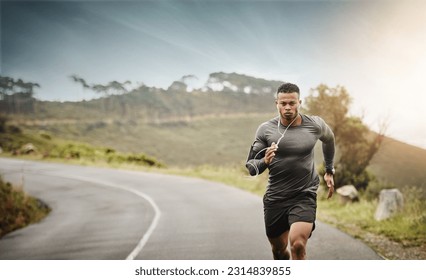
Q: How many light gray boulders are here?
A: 2